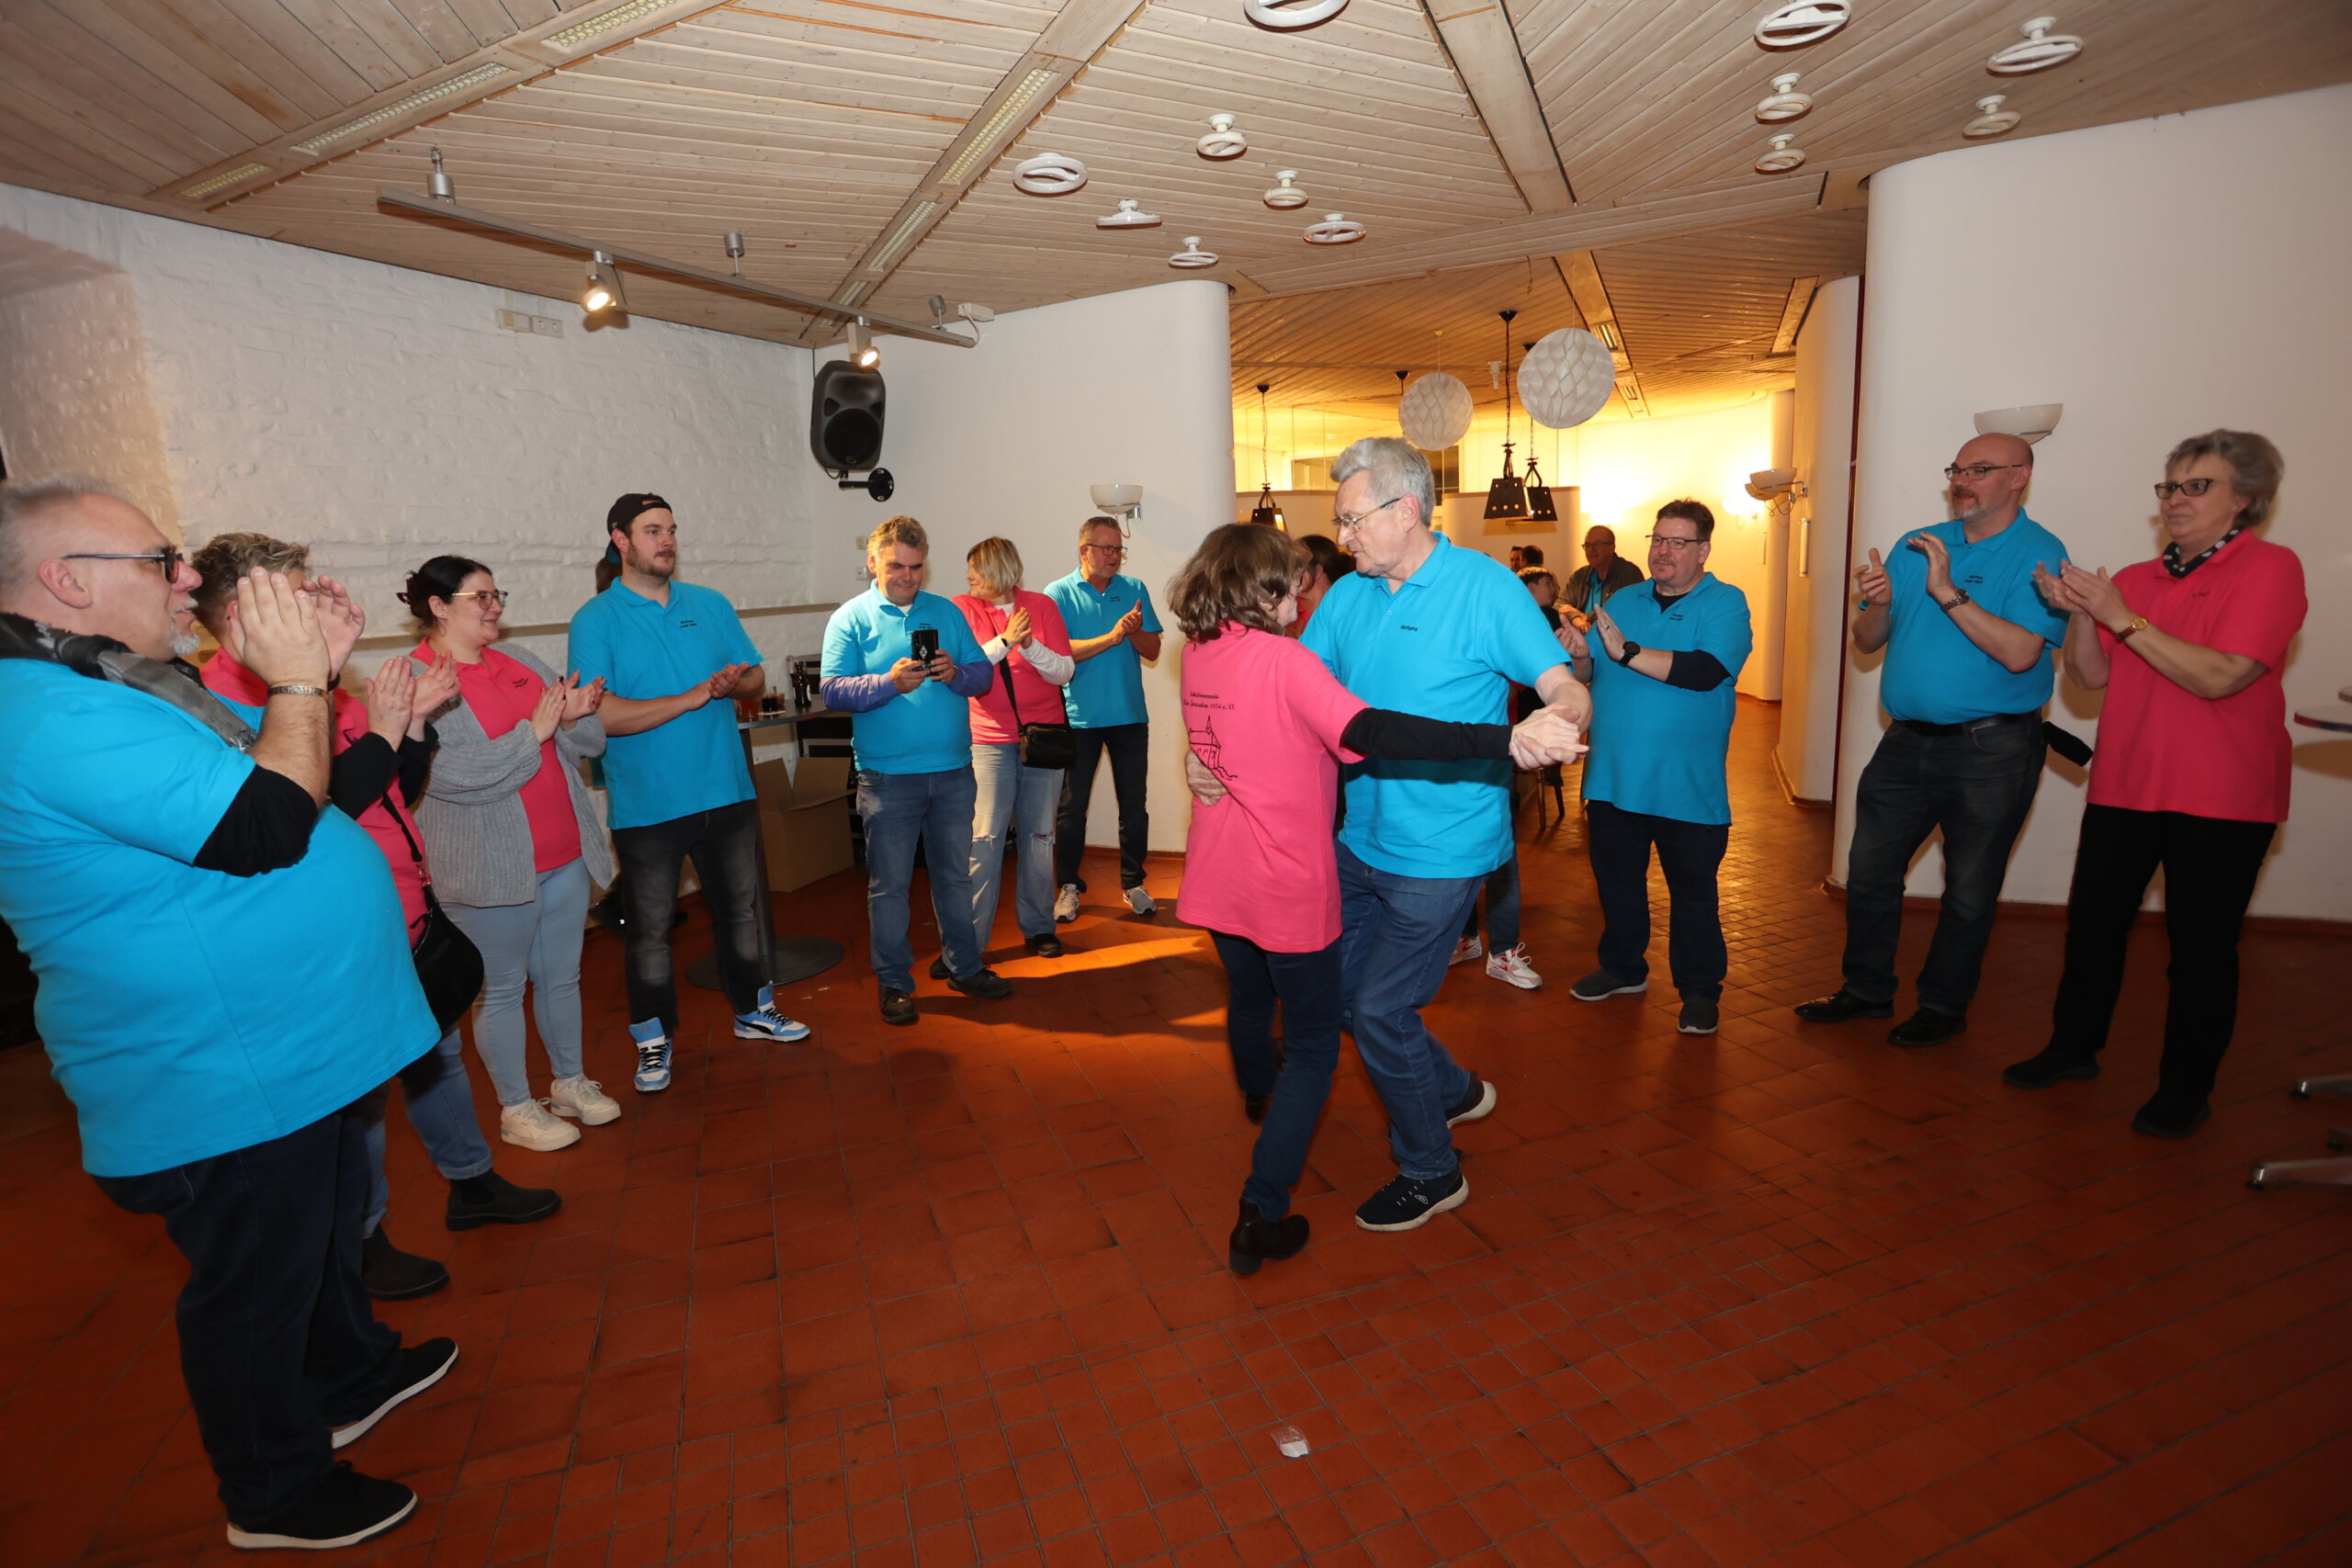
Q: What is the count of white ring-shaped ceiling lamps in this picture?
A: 12